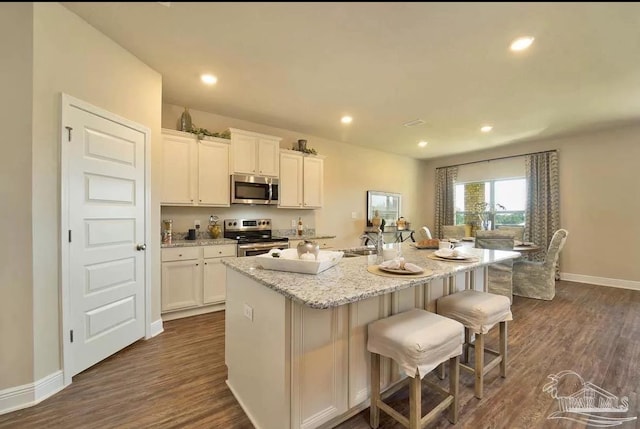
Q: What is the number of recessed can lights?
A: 5